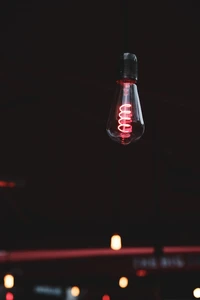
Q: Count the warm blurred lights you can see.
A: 5